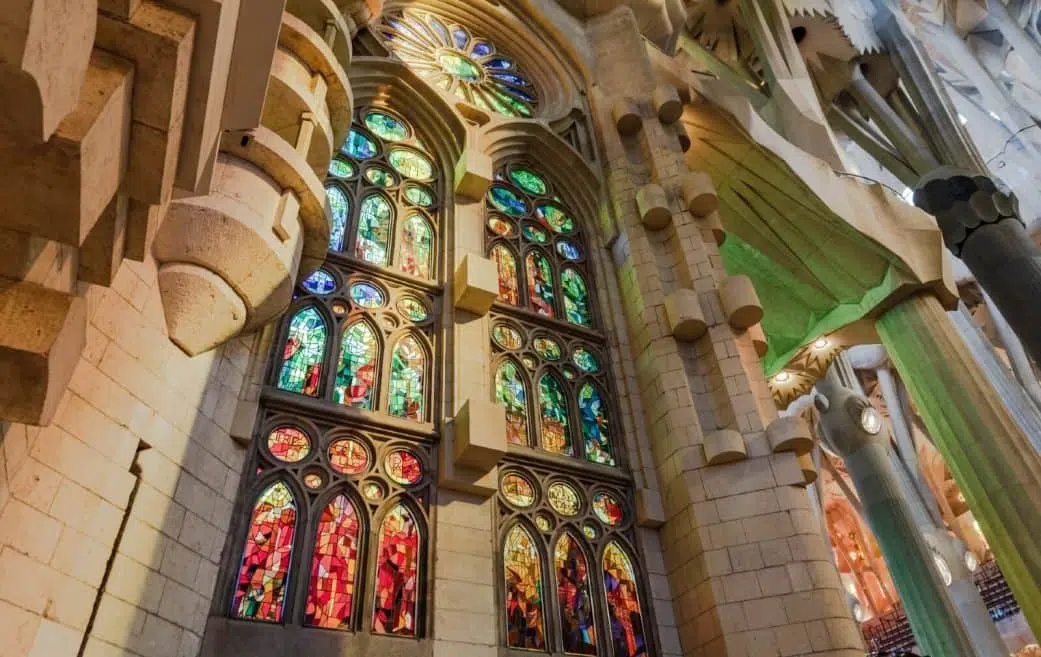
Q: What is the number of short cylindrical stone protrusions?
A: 12